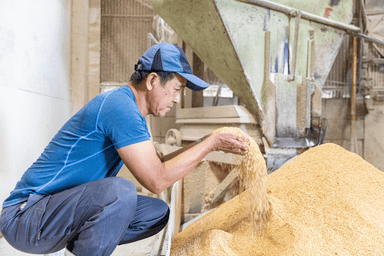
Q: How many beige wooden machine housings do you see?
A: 1